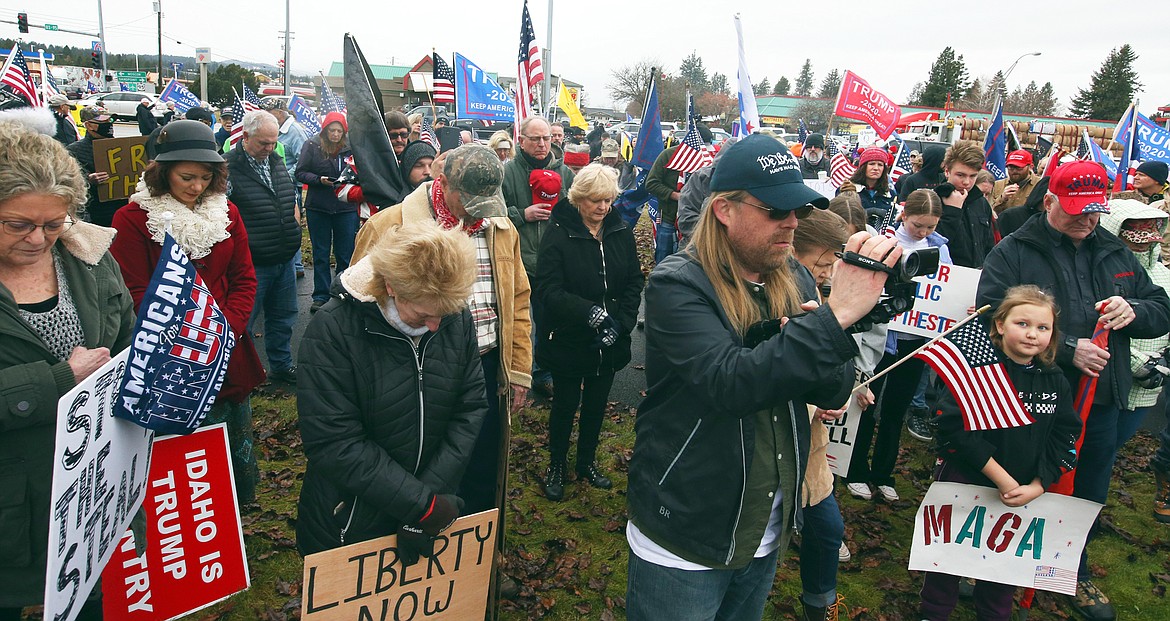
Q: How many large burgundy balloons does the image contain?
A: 0